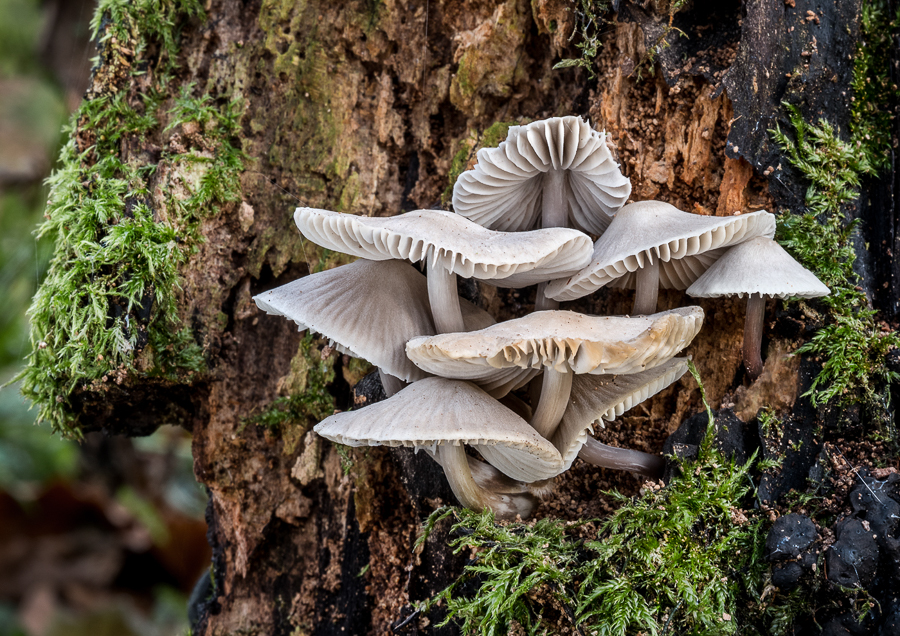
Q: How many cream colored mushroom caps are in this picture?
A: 8